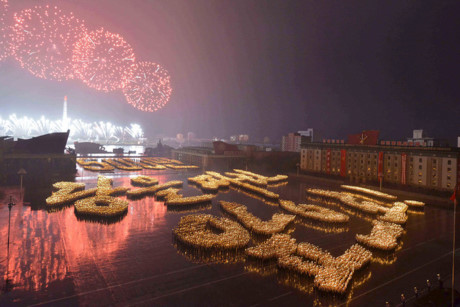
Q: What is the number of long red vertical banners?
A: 4